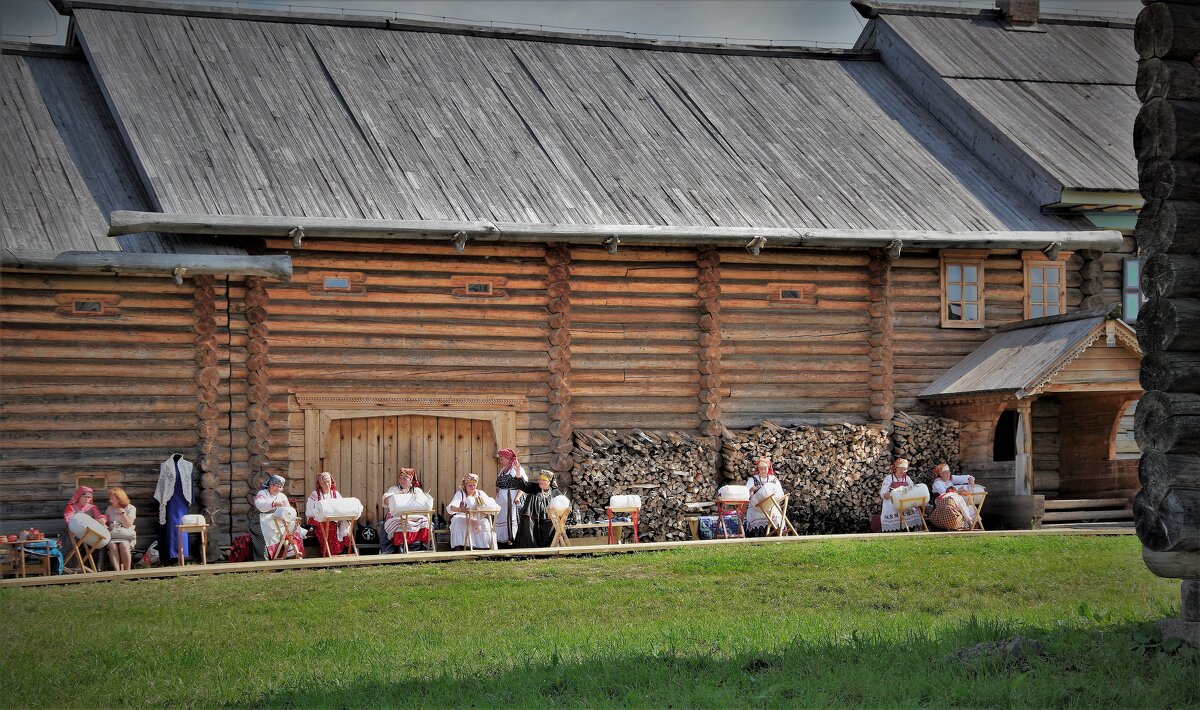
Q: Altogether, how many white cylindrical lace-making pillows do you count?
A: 12